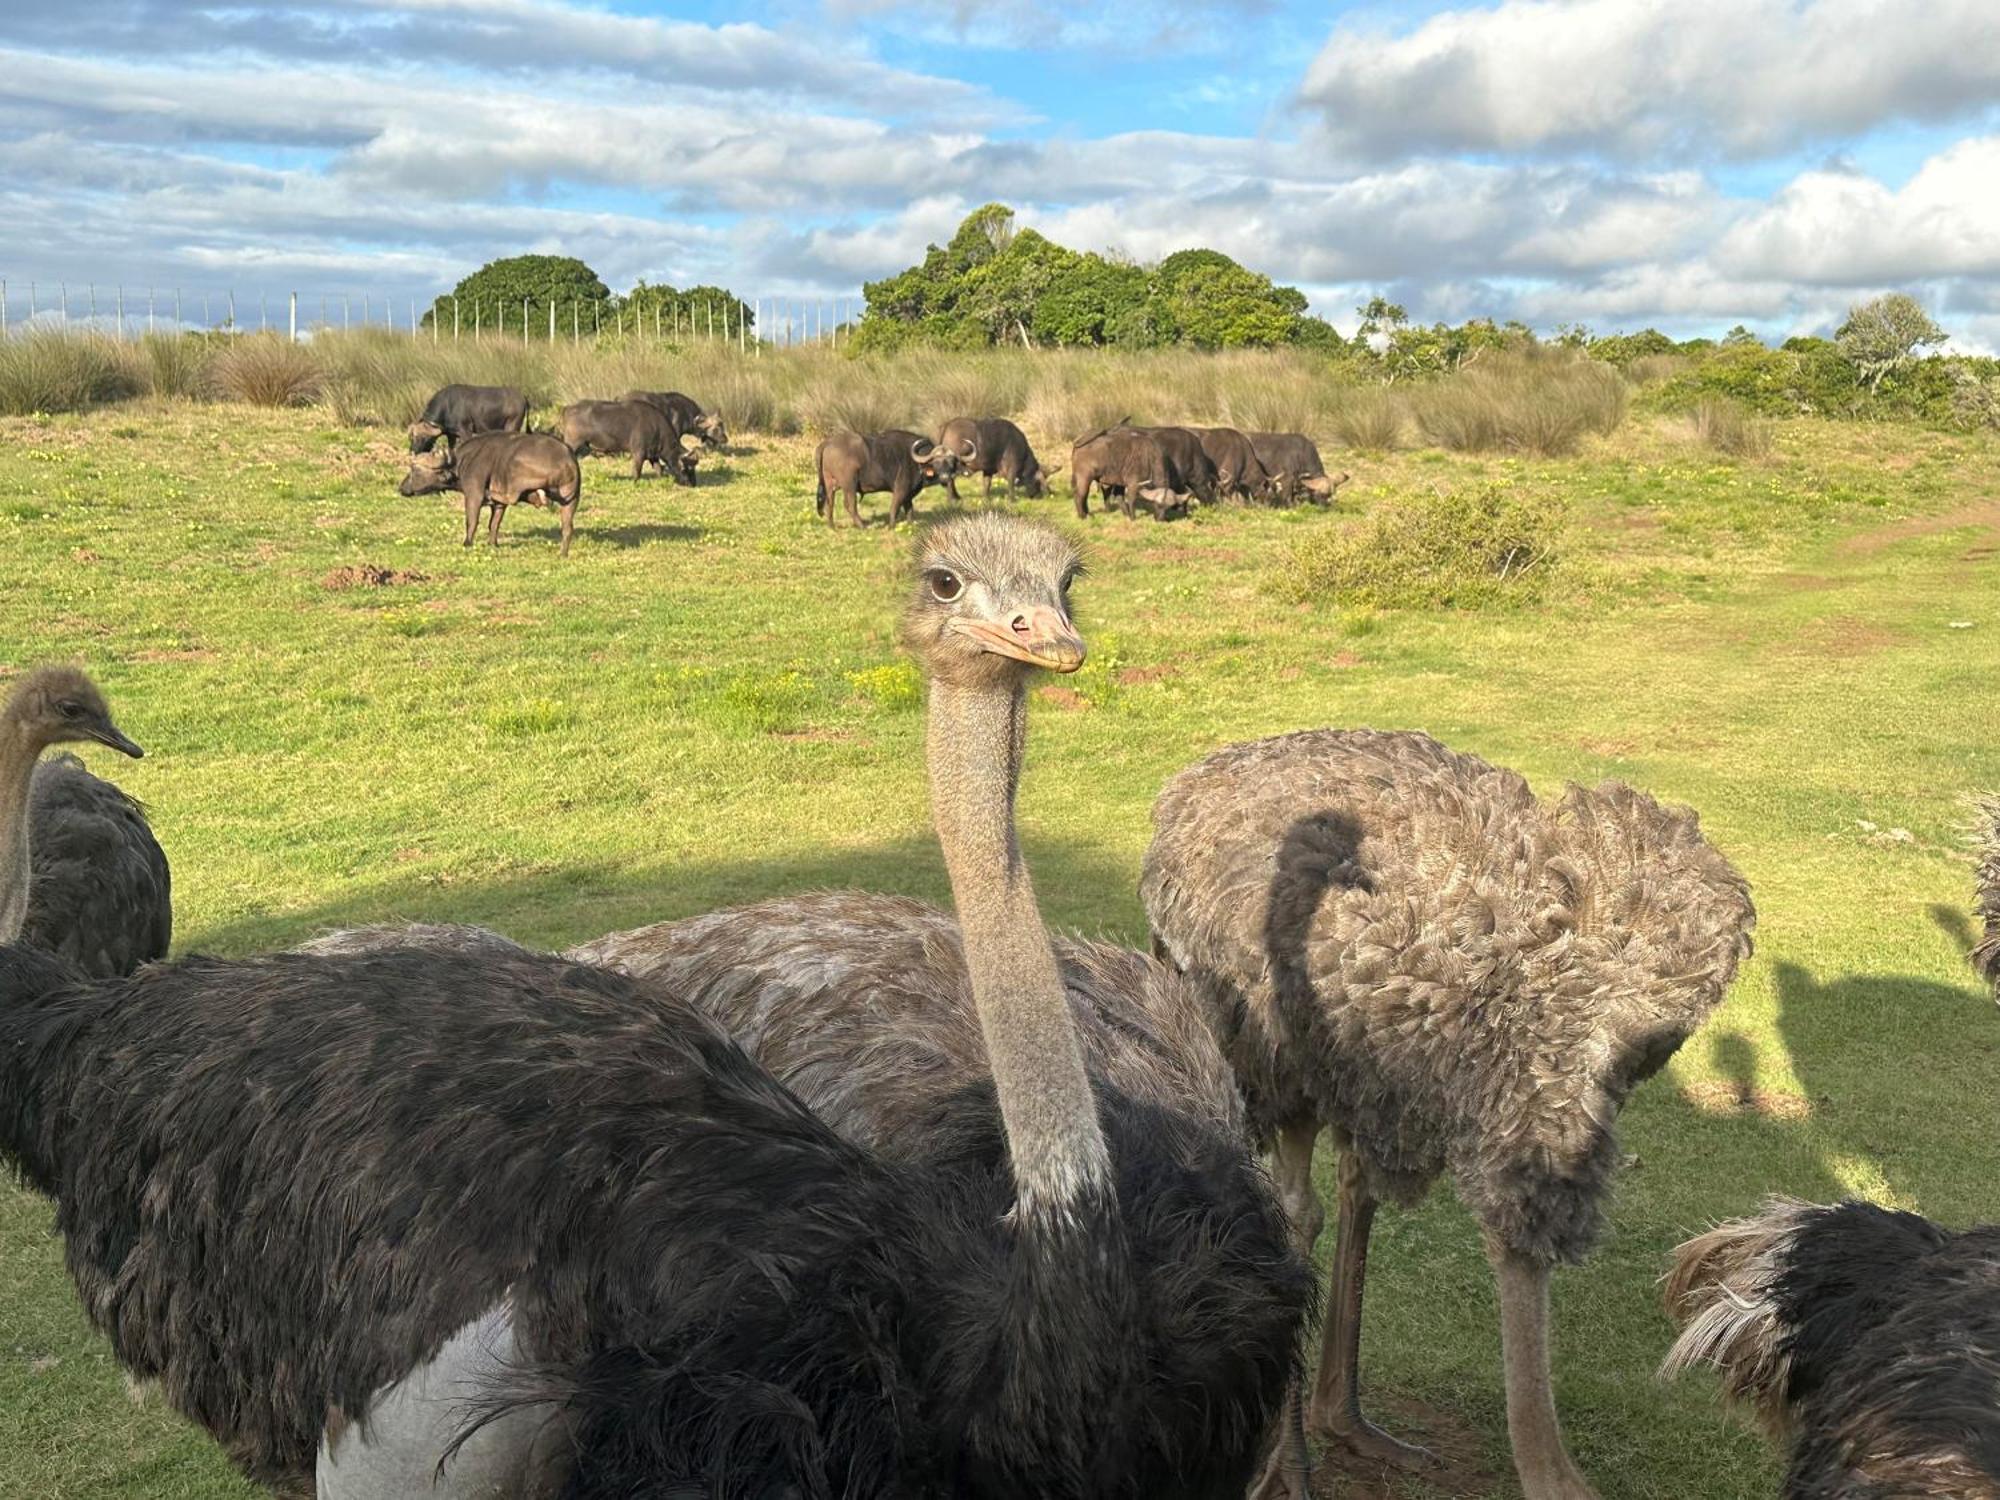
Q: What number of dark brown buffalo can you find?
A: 10